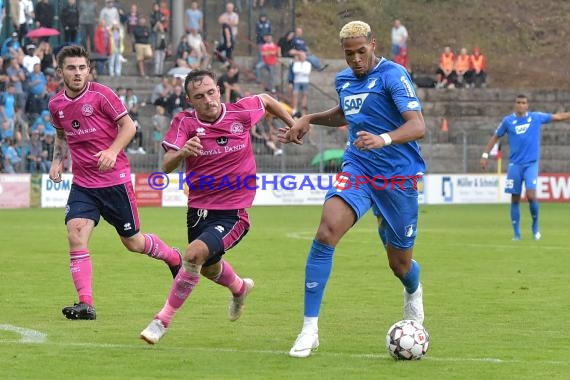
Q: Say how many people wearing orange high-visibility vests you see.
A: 3